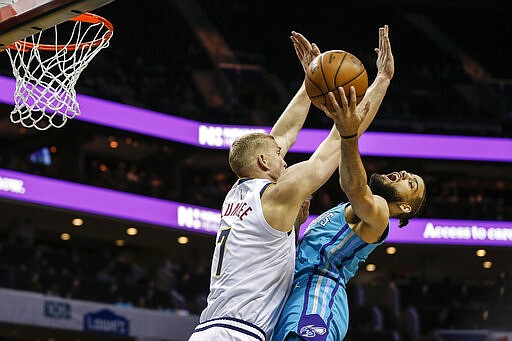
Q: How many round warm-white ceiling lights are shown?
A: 9